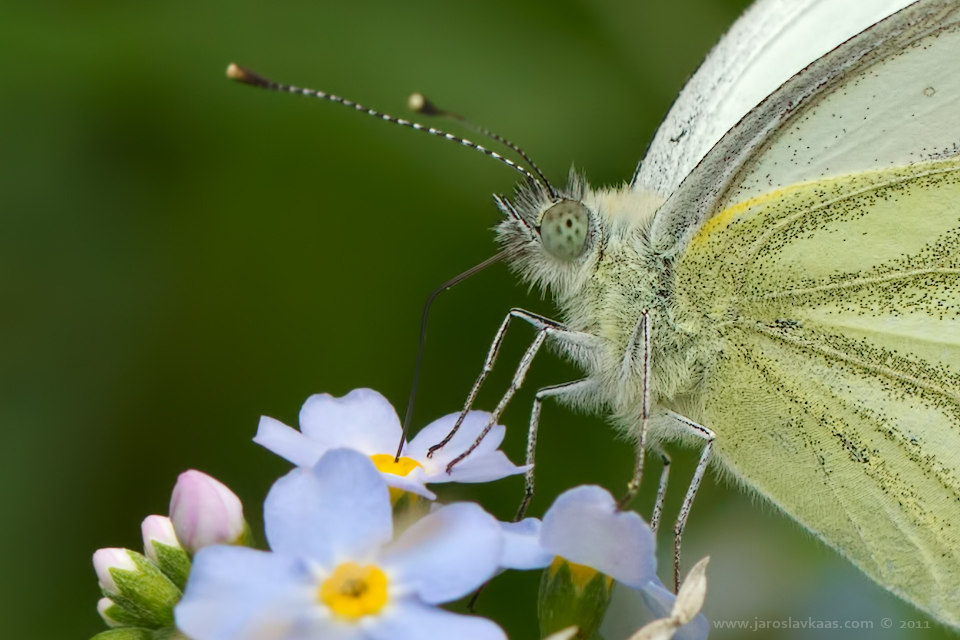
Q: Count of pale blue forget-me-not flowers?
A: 3